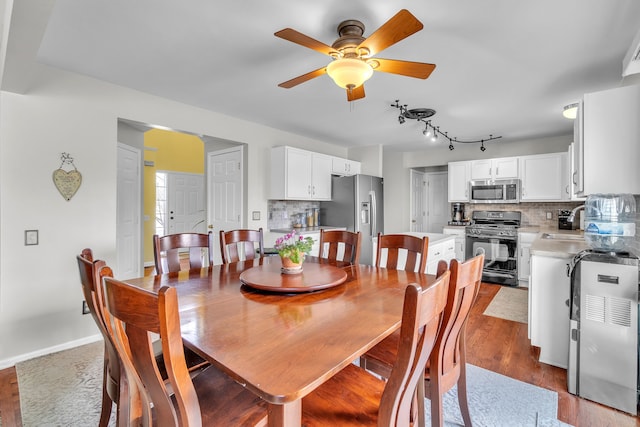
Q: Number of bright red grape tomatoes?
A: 0